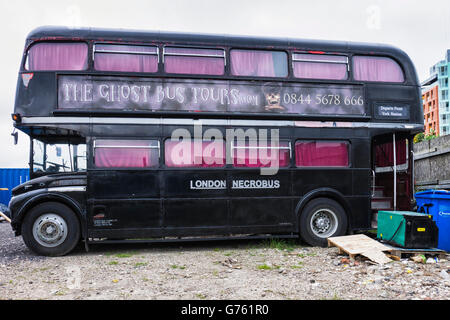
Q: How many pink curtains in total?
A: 10